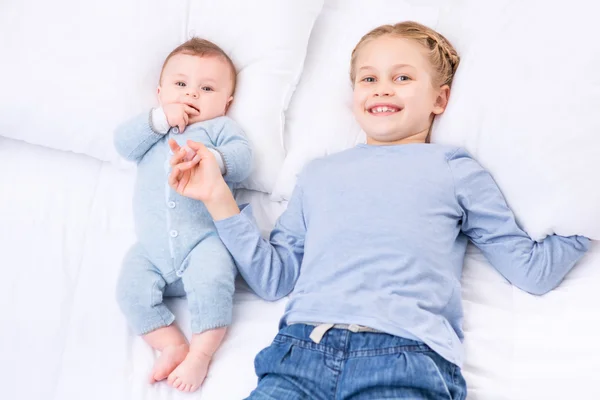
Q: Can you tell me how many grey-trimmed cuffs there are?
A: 2